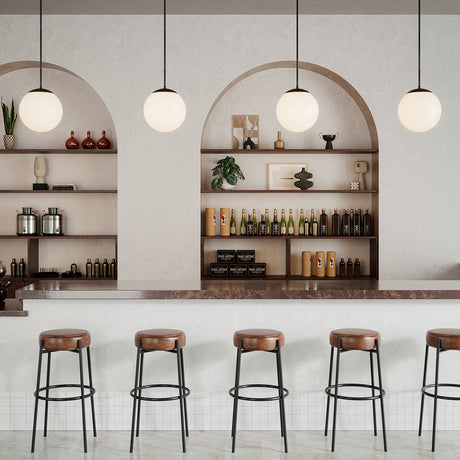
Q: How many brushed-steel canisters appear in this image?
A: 2